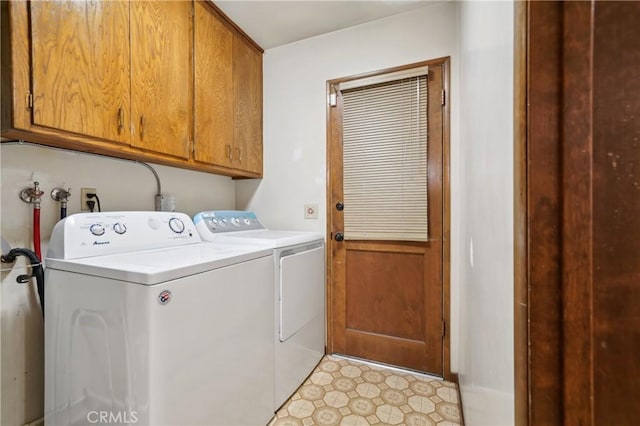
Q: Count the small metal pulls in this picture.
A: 4